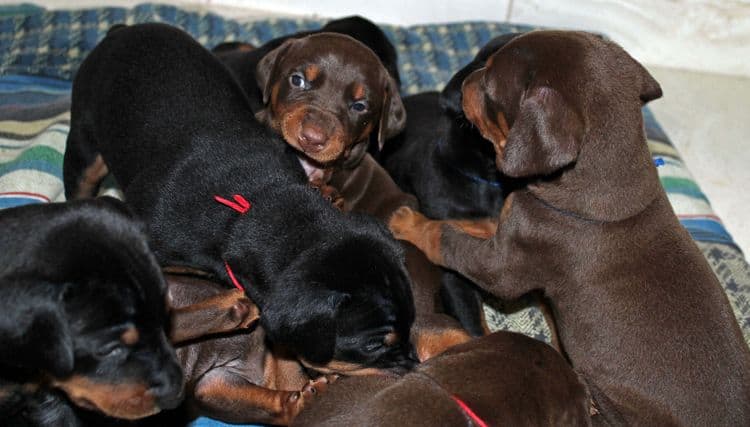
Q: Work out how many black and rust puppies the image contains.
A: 4